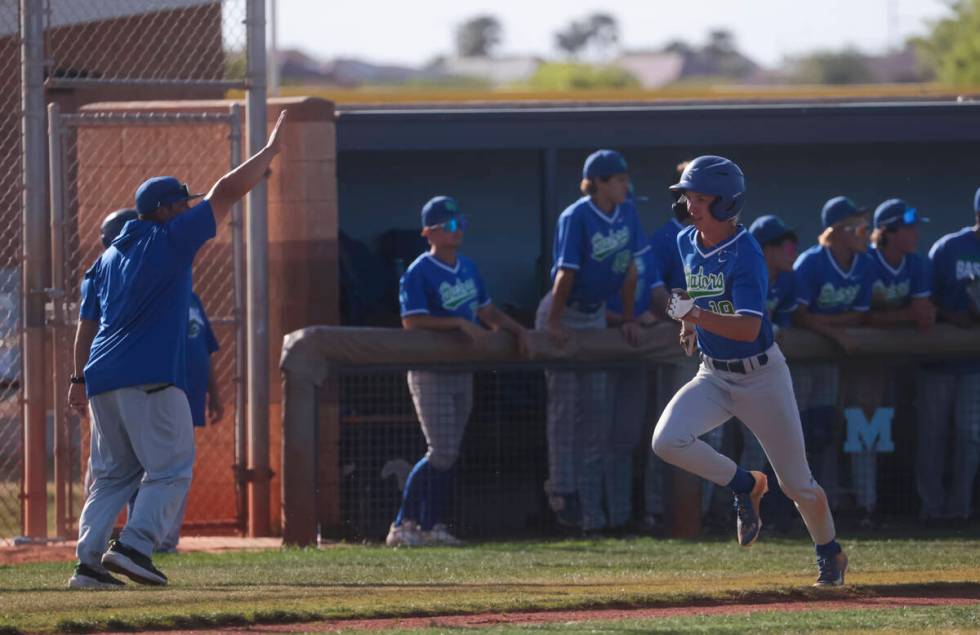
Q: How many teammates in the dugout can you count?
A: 8